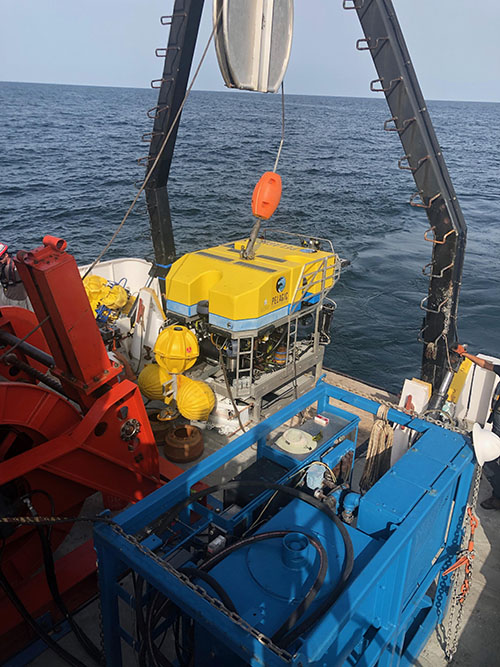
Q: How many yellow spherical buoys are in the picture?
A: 3